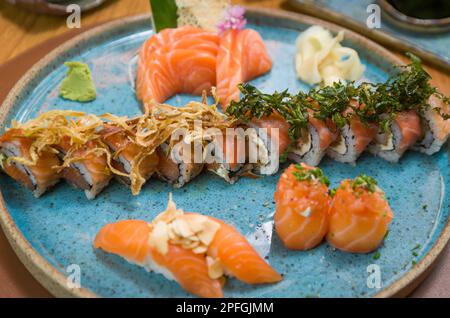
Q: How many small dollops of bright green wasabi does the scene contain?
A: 1